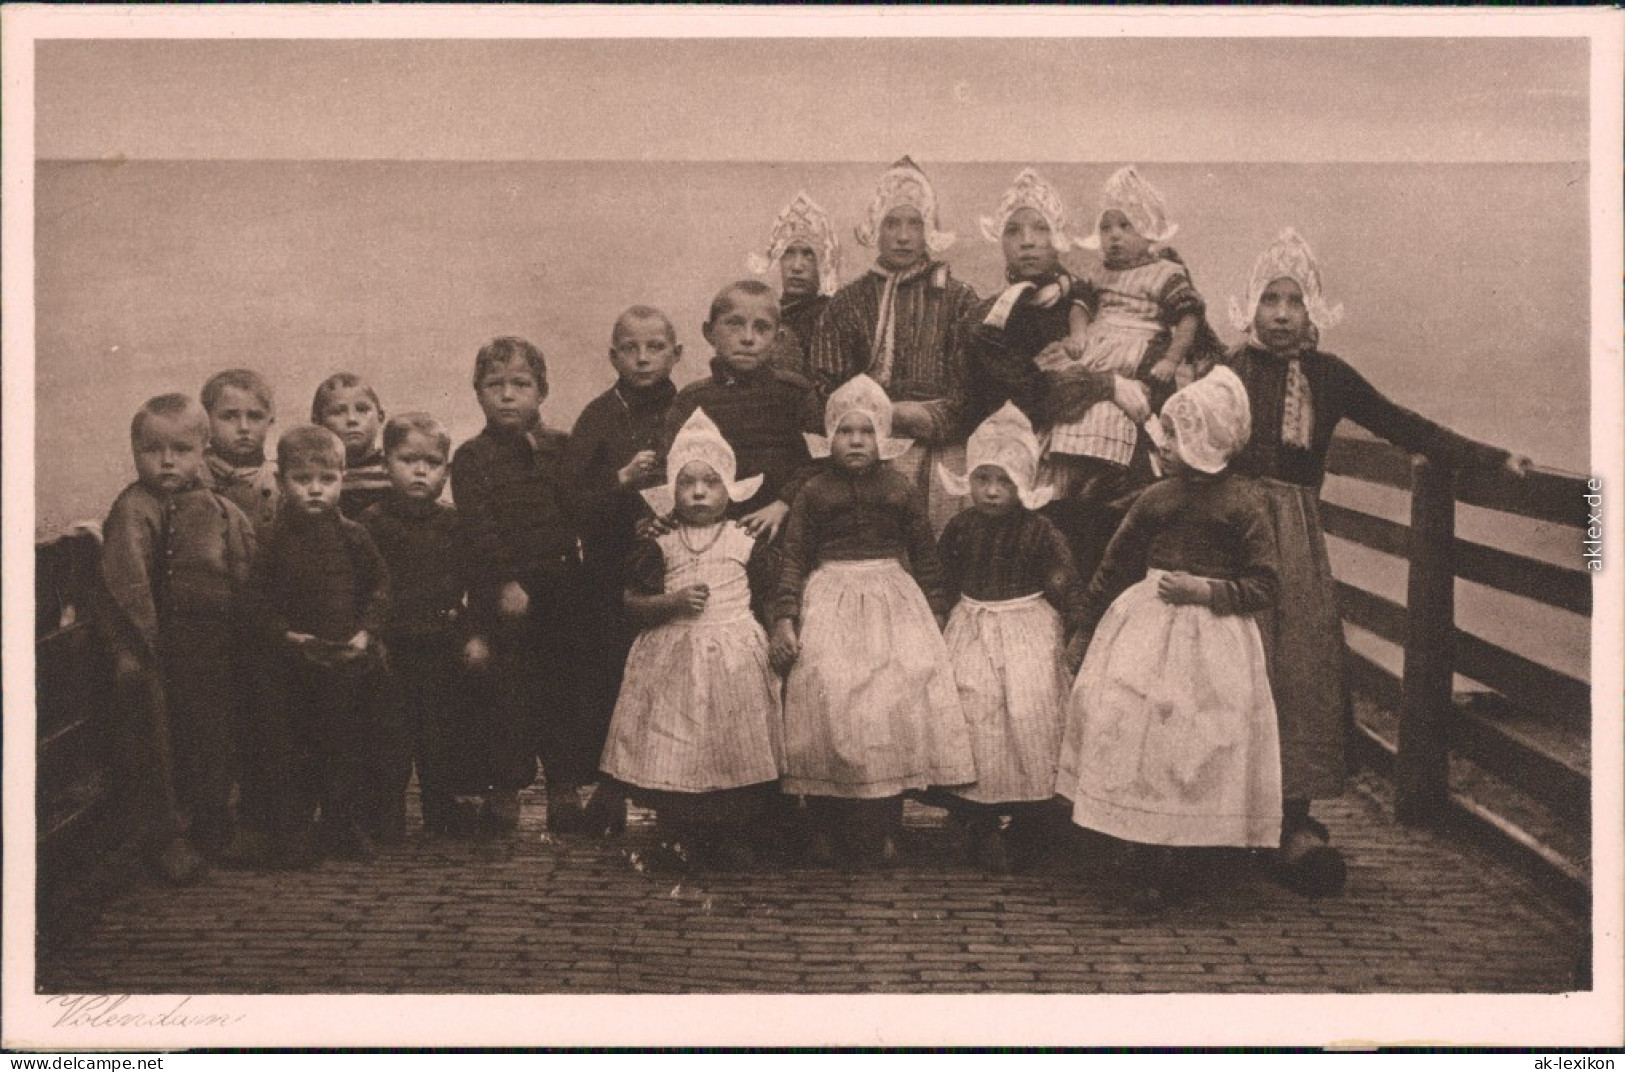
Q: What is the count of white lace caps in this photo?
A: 9